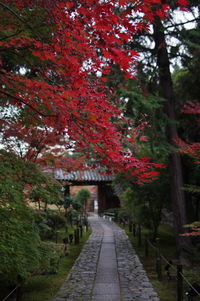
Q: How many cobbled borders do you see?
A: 2